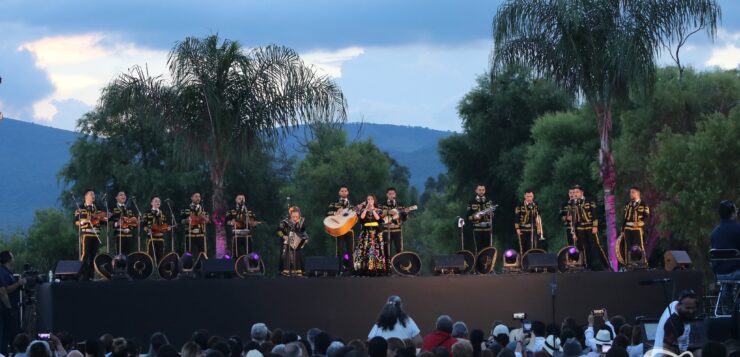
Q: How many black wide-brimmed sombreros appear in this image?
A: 11